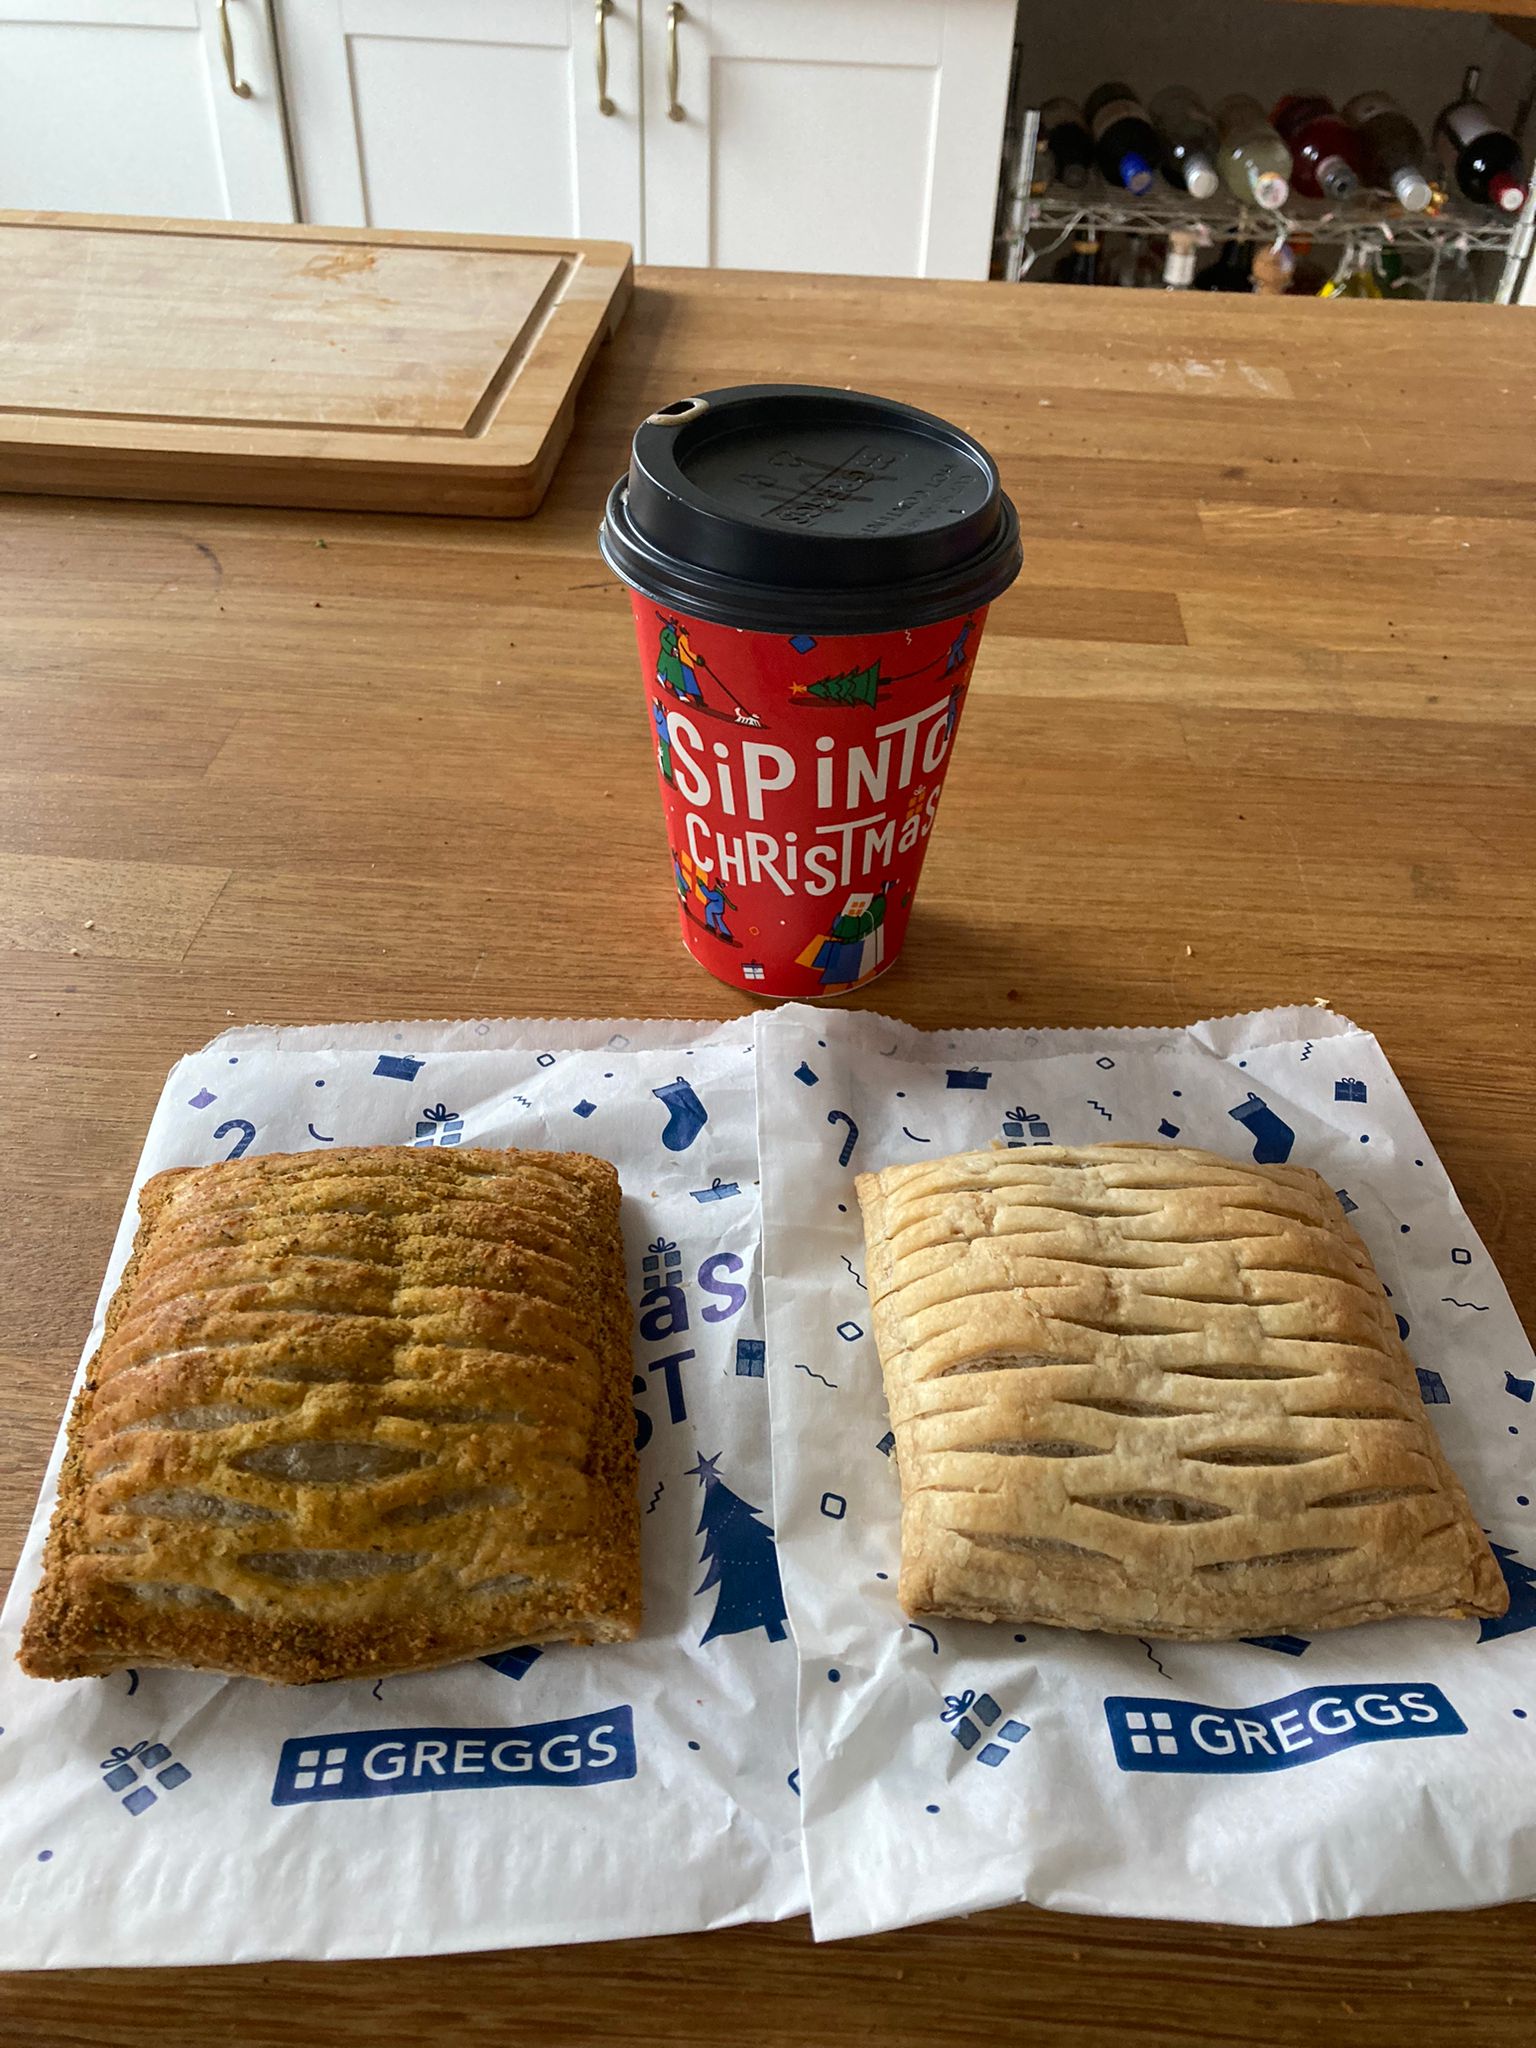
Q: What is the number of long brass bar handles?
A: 3